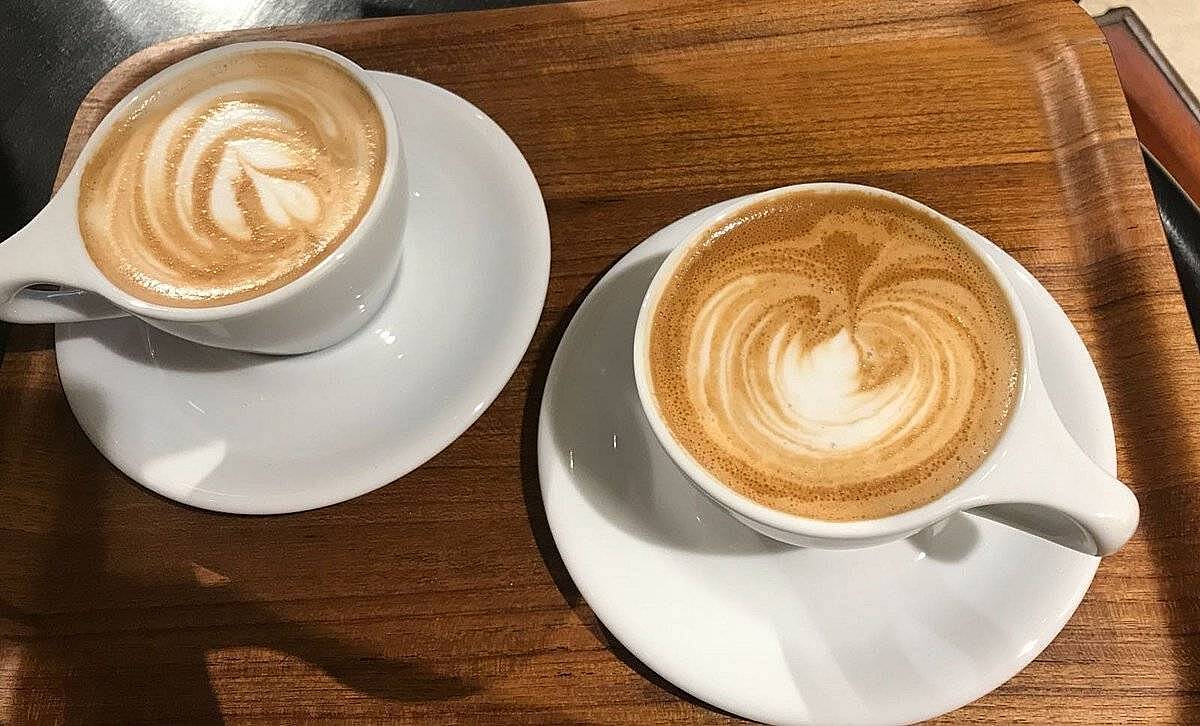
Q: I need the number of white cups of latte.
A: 2